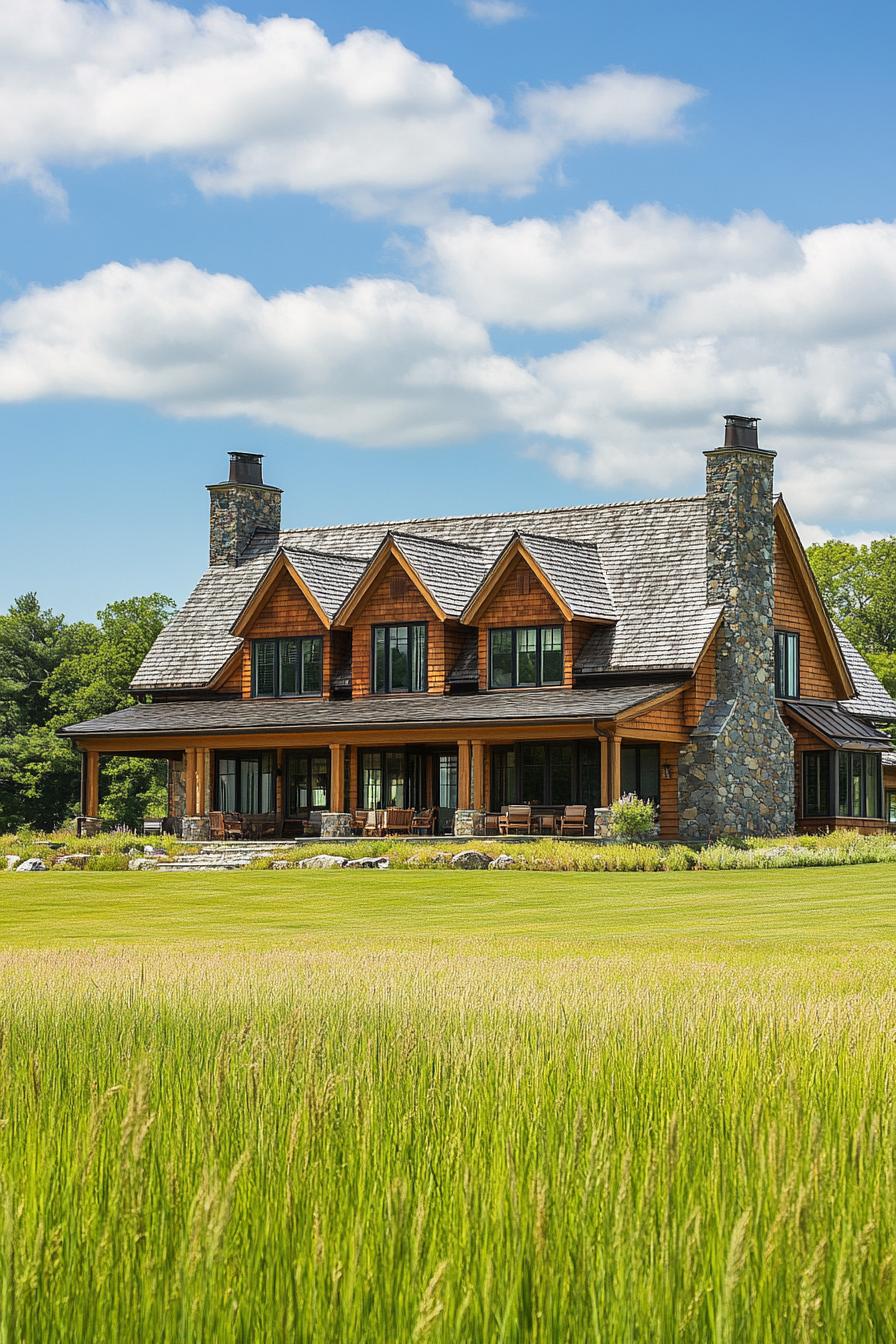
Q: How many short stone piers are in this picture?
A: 5